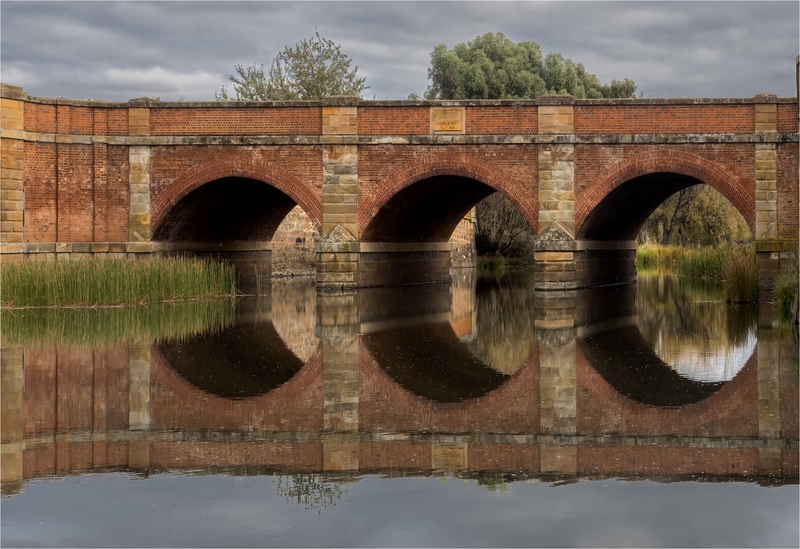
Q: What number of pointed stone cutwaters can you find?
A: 2